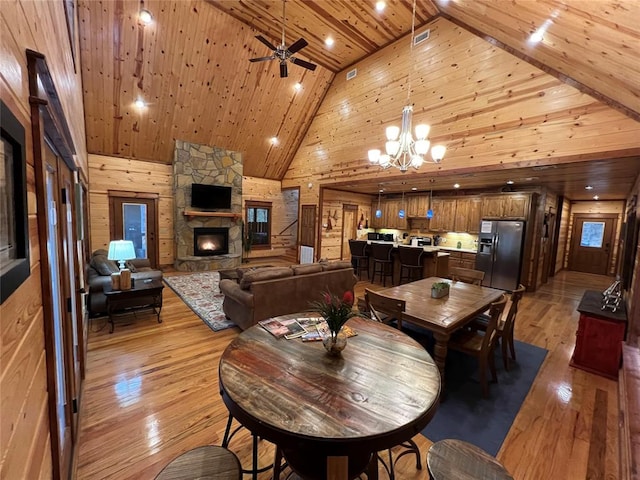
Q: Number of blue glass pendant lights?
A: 3